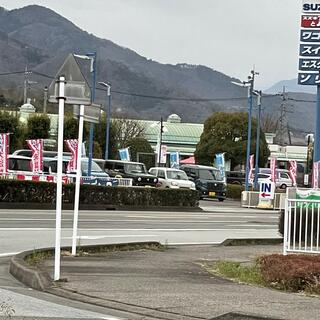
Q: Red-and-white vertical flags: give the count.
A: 7